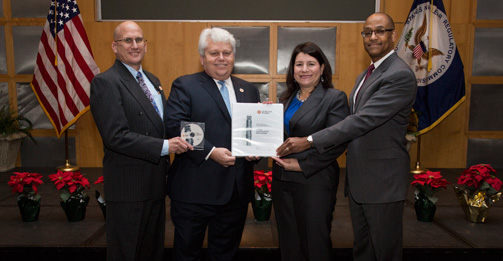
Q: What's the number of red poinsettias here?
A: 6